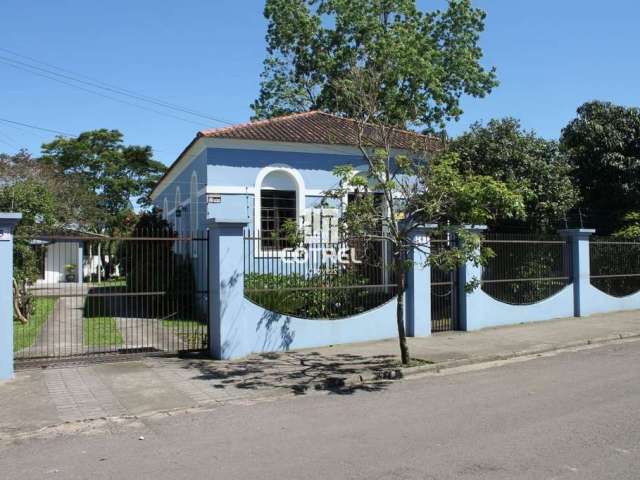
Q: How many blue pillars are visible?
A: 5